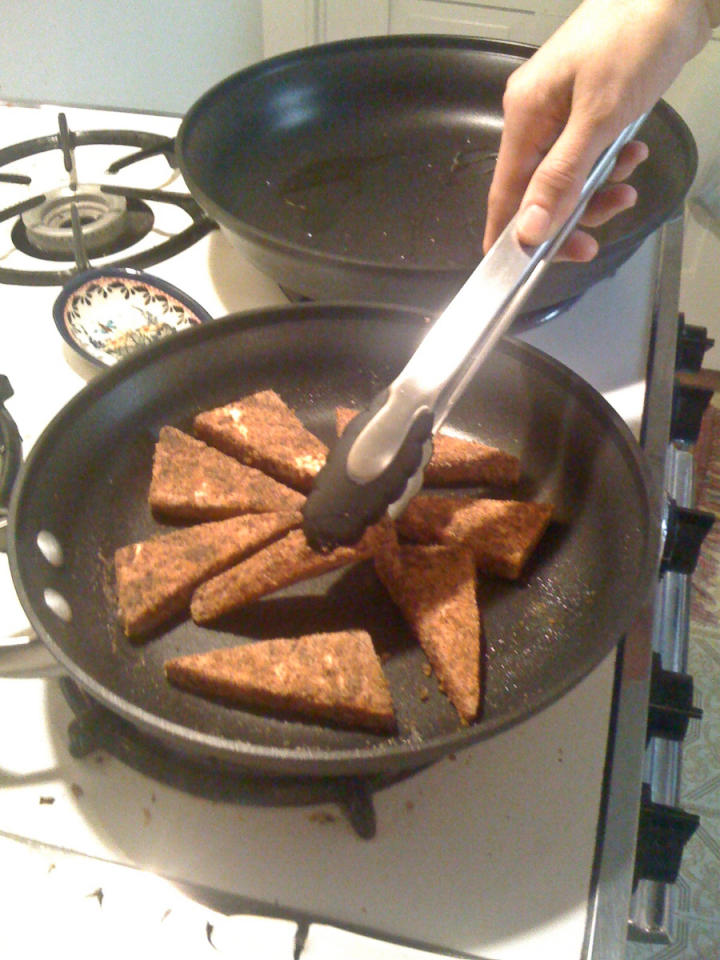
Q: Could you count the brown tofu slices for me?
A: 8